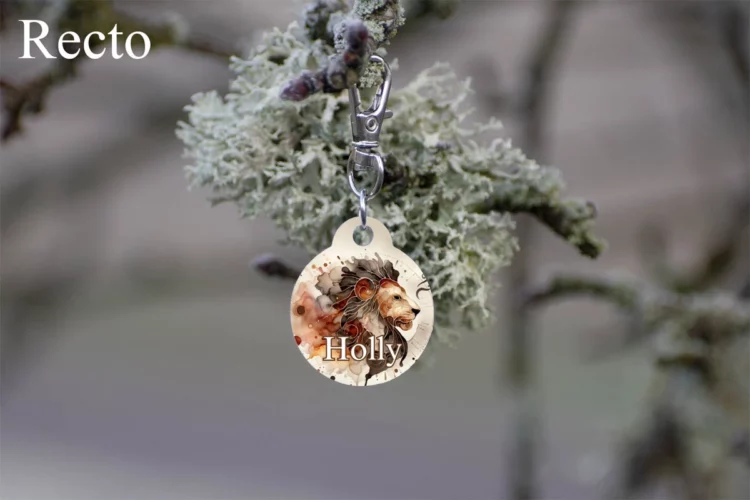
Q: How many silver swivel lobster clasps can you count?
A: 1